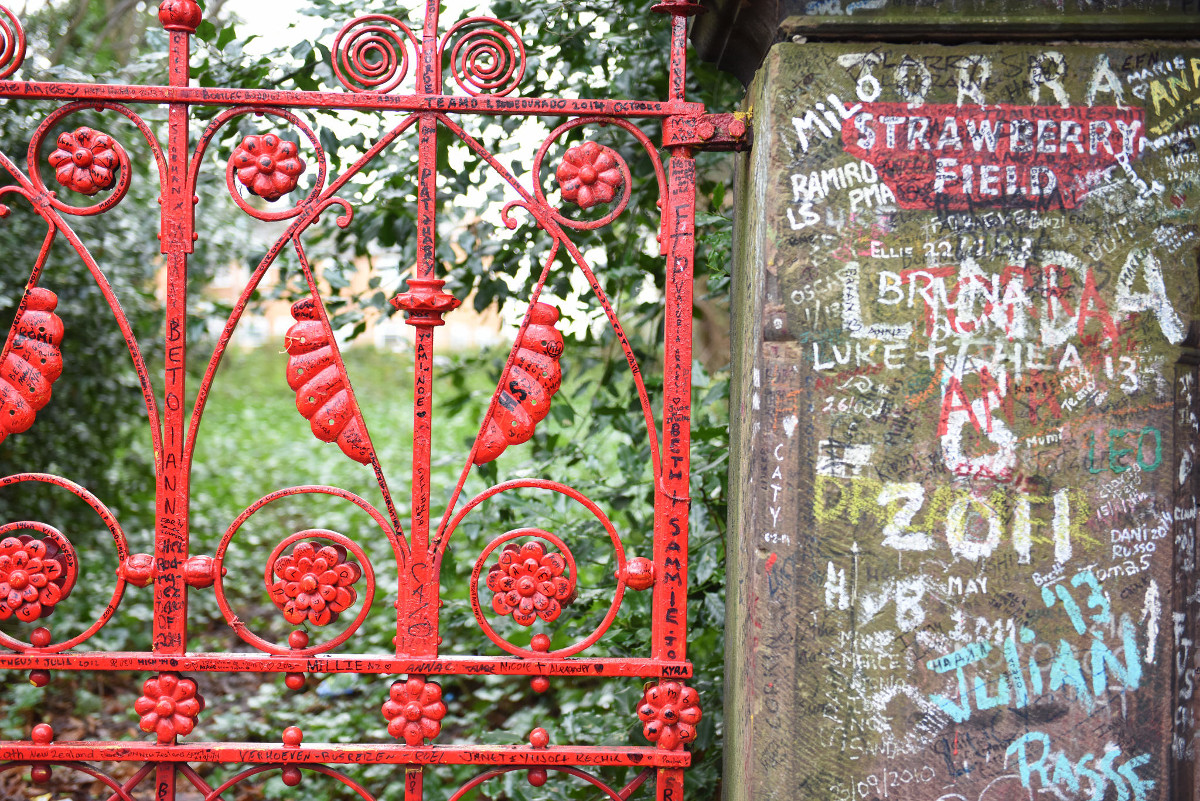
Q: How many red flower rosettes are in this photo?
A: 9